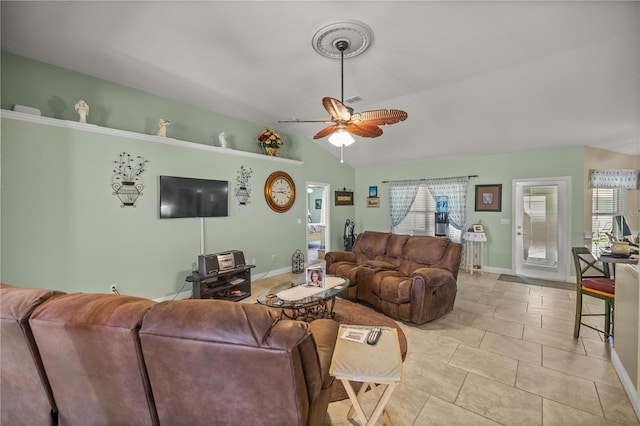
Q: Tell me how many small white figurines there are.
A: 3